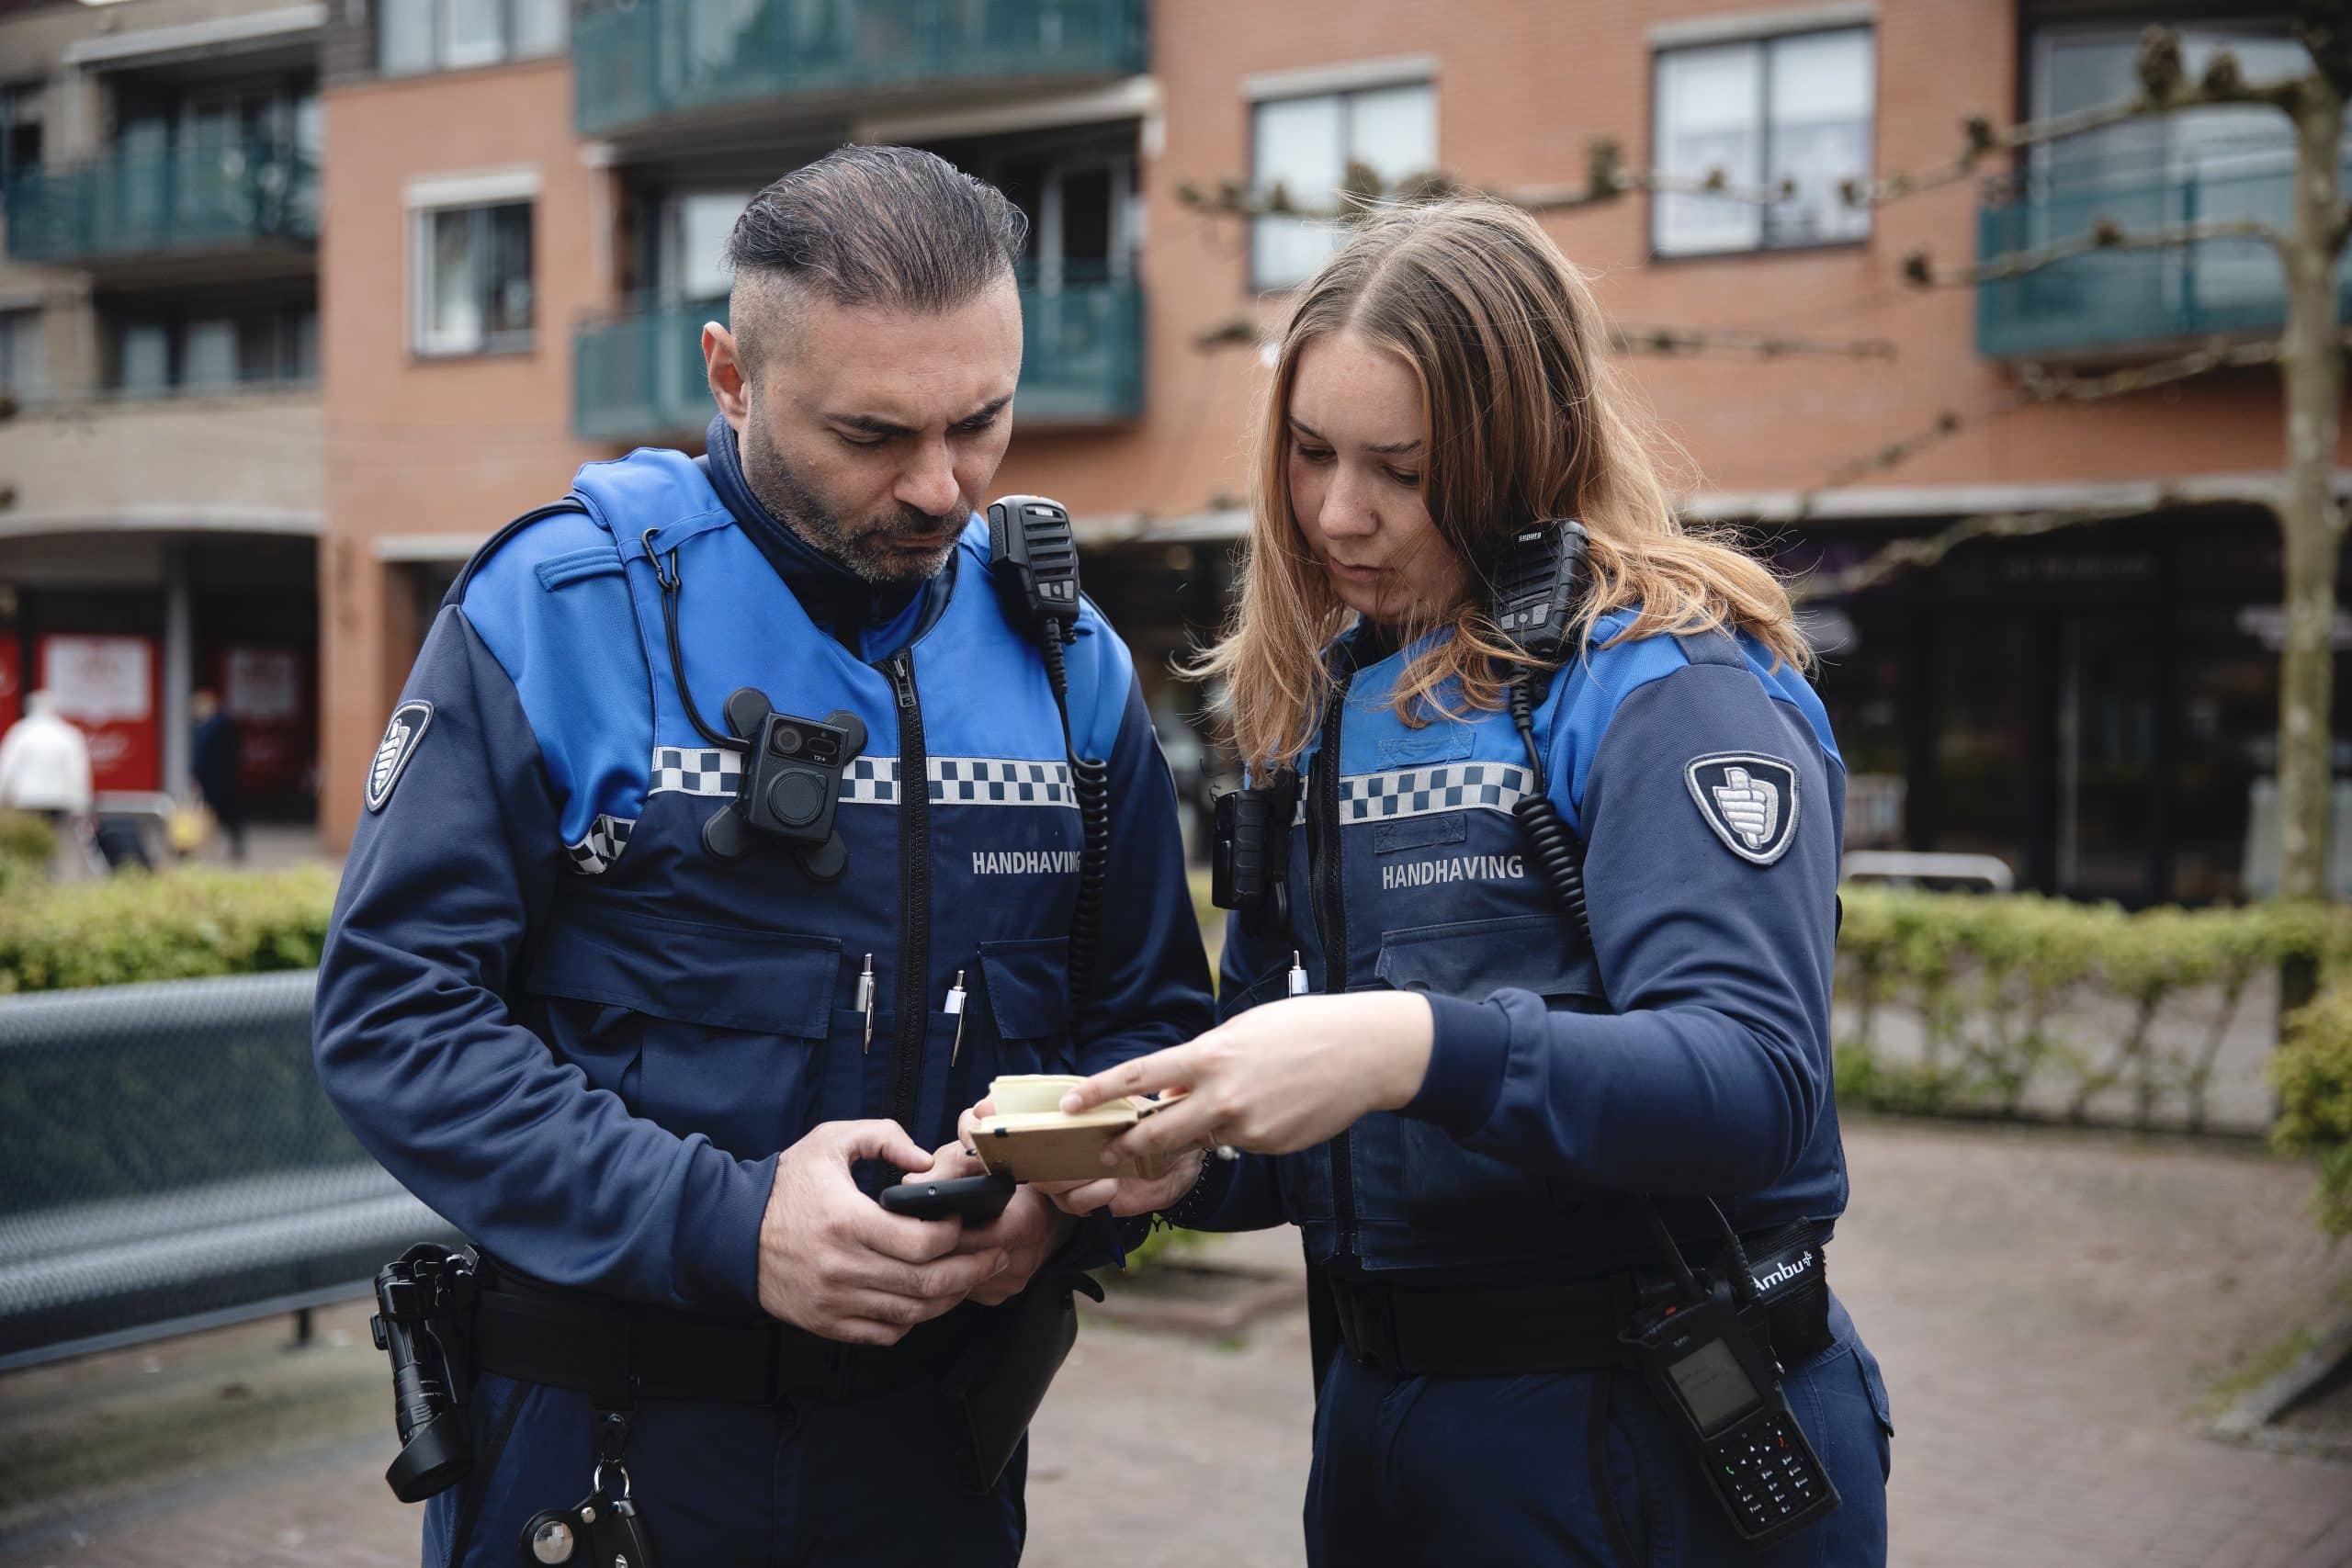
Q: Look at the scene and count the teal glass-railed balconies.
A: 4